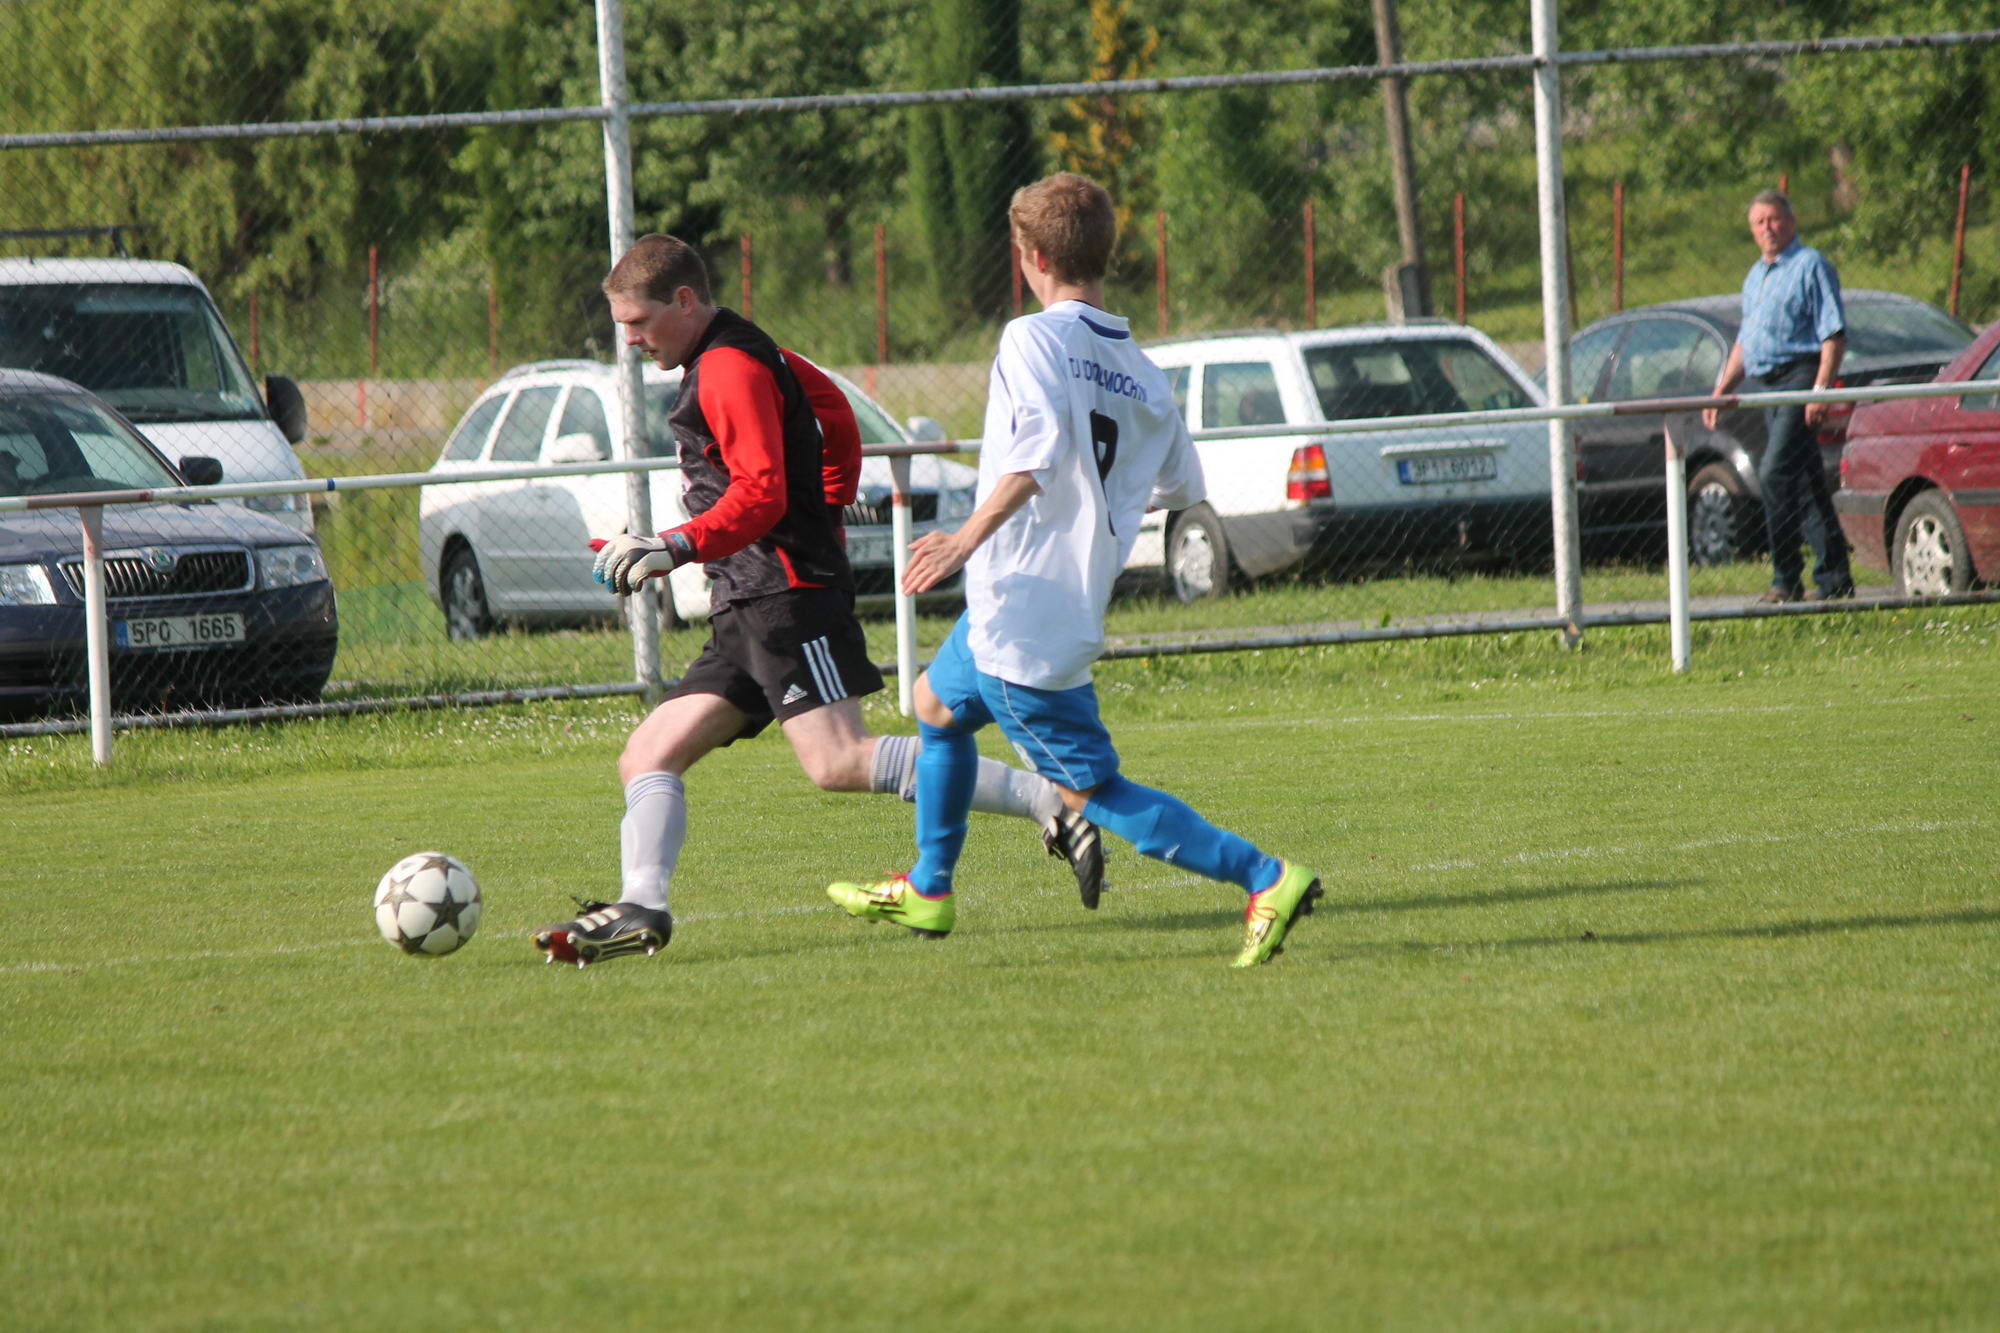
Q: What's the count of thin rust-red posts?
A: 12